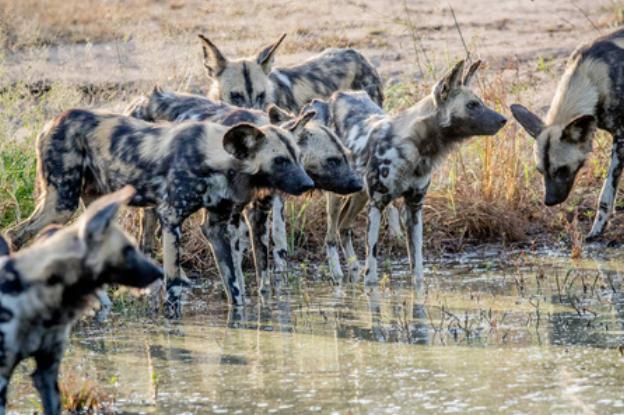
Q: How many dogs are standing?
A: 6